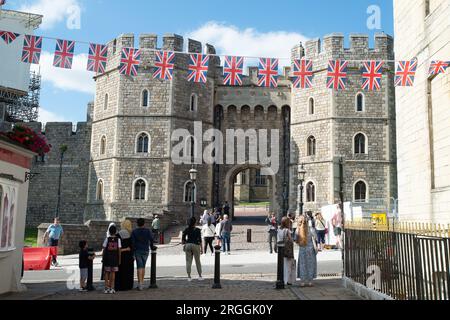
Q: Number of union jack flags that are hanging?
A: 14